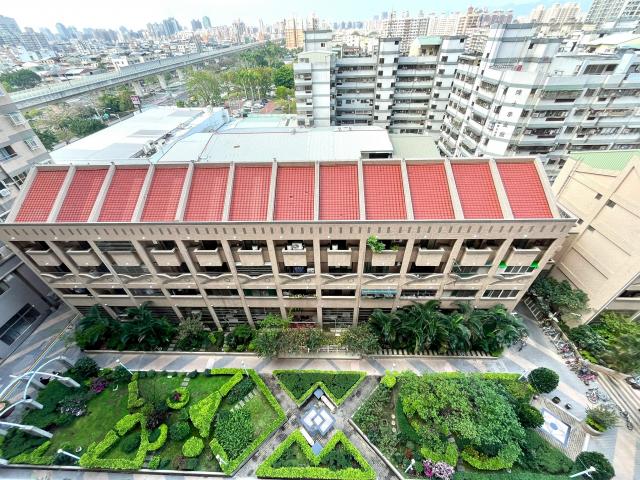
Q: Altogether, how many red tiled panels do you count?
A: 12